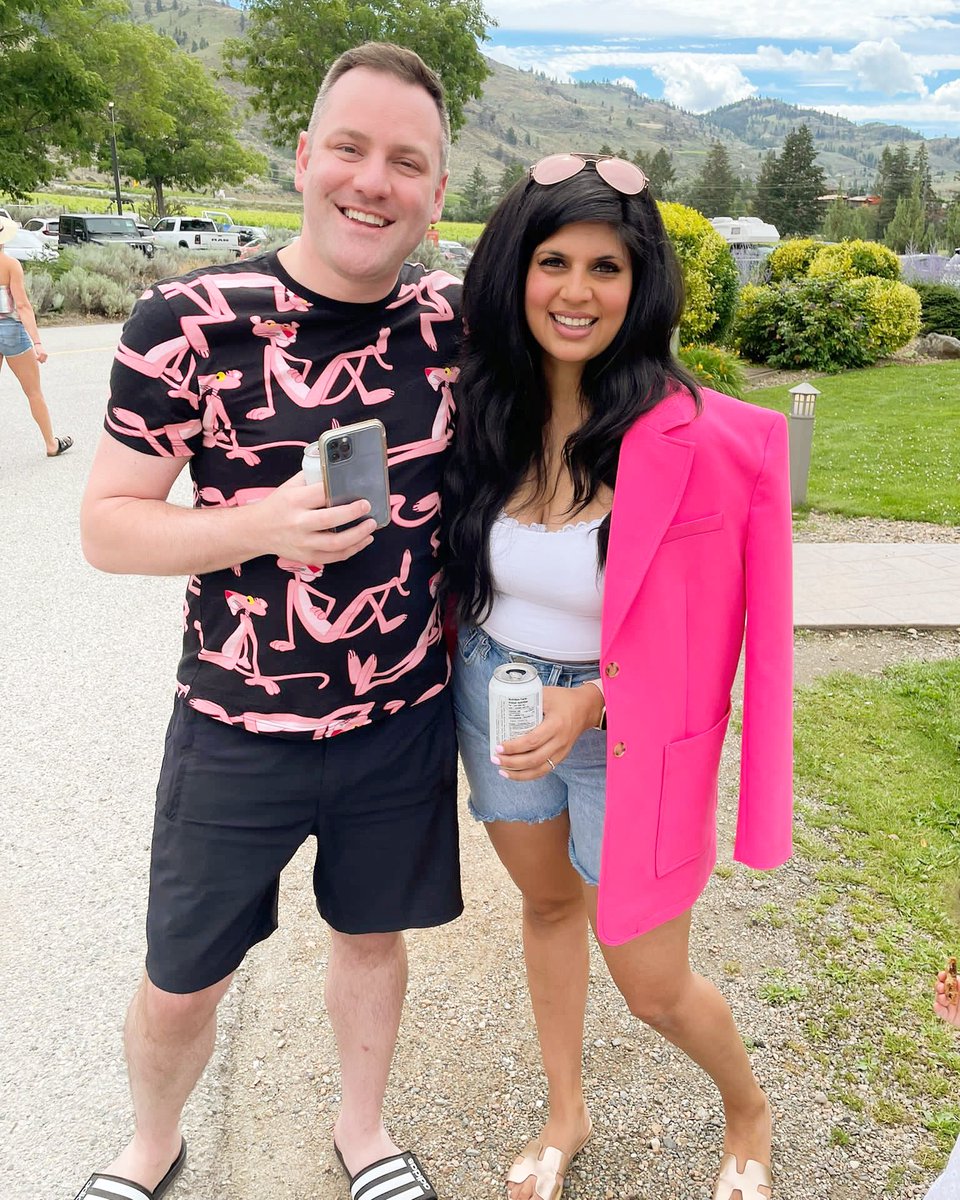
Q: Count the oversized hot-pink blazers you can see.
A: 1